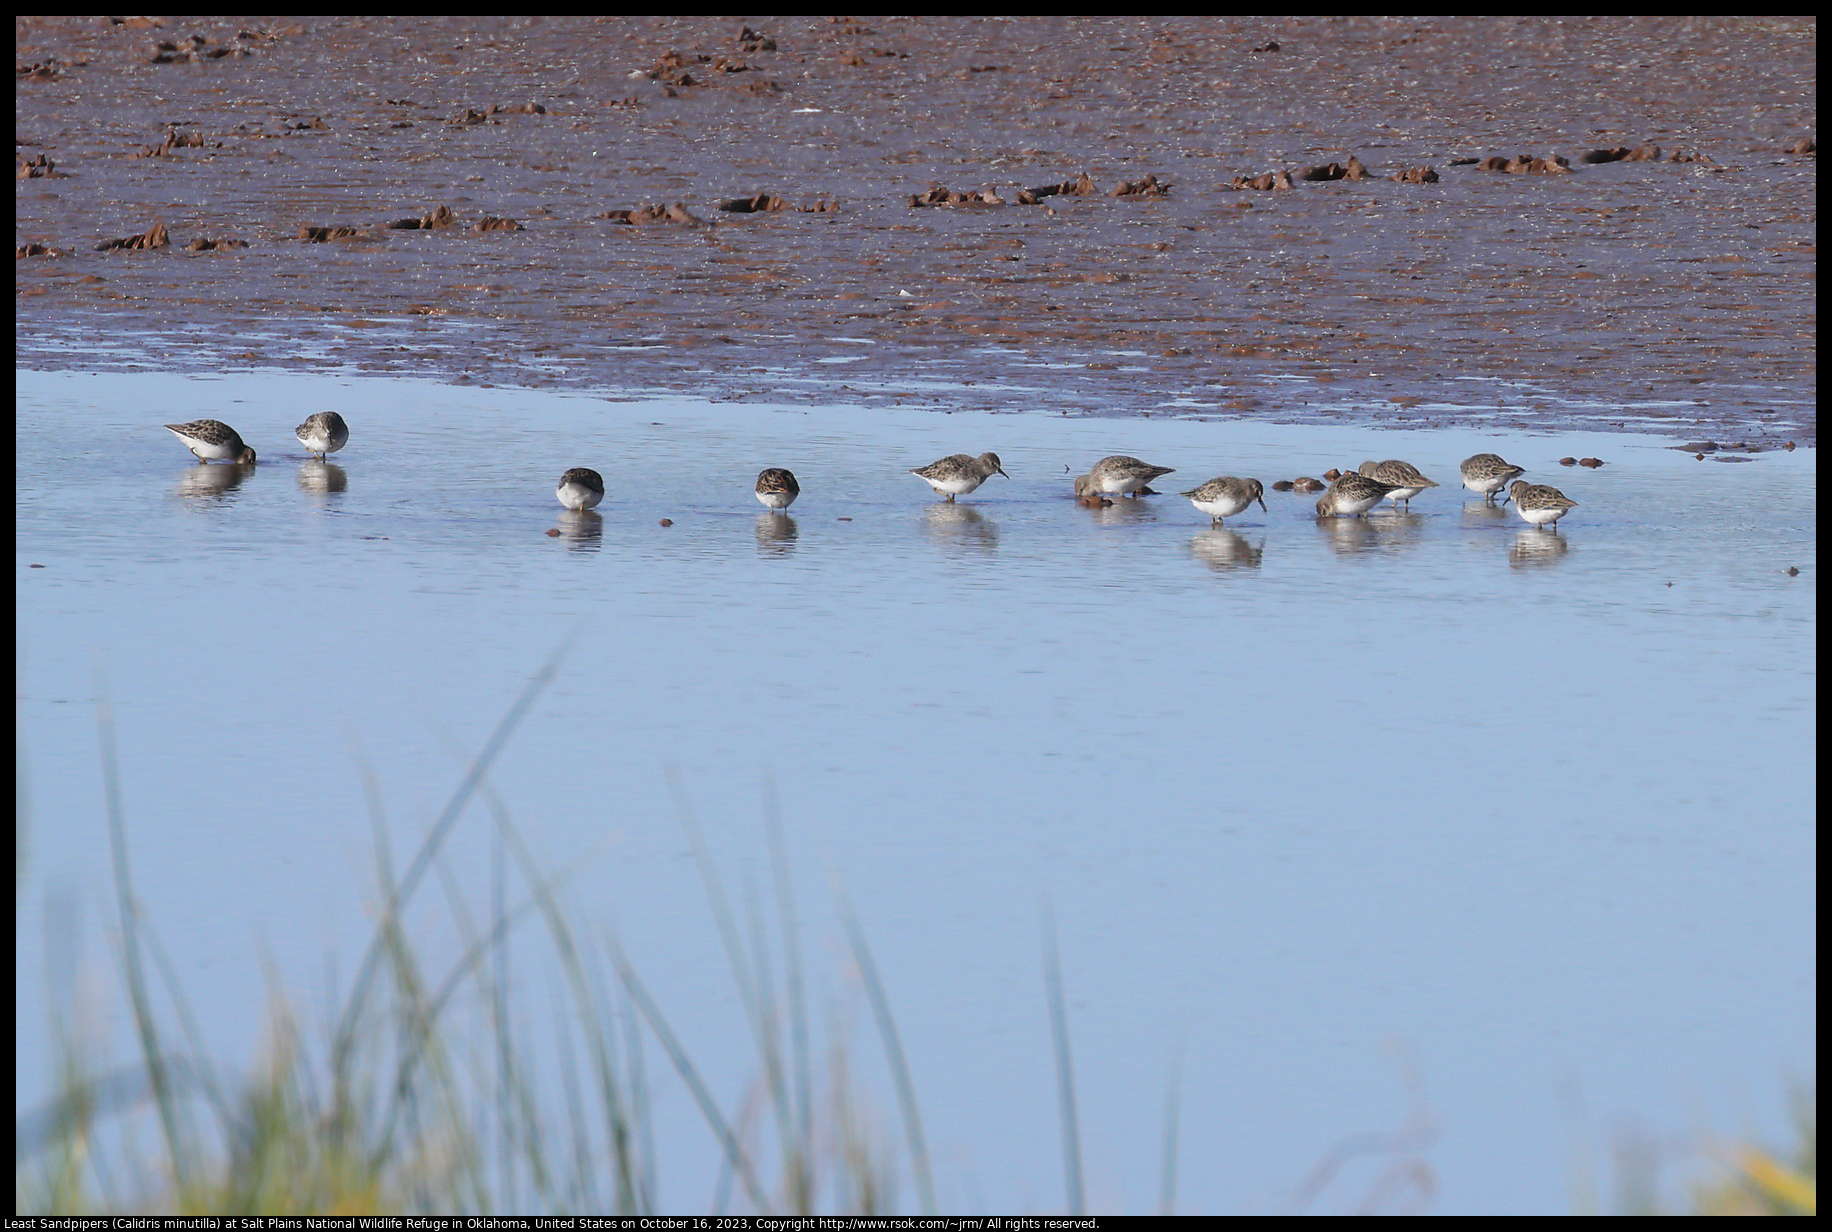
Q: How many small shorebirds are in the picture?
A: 11